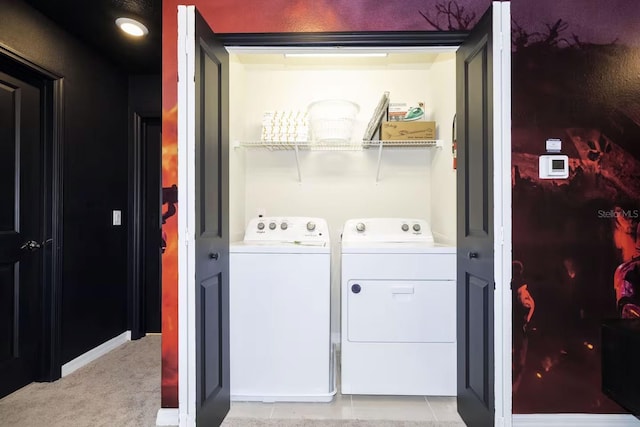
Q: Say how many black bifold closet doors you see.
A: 2